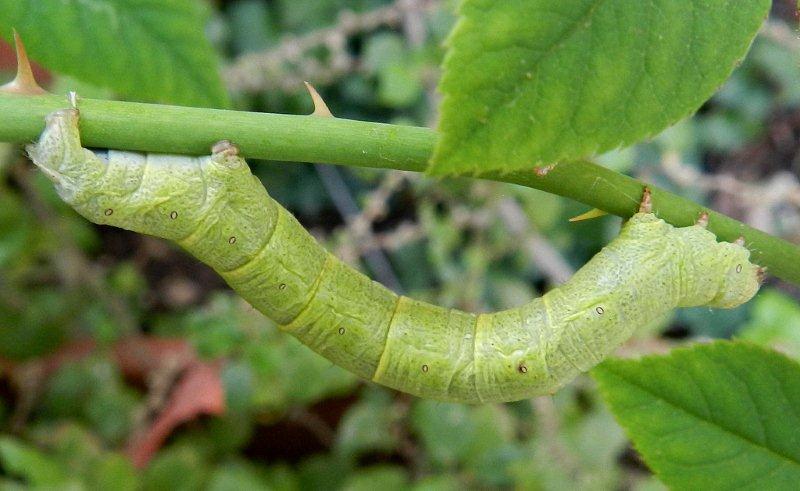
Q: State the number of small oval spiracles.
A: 9